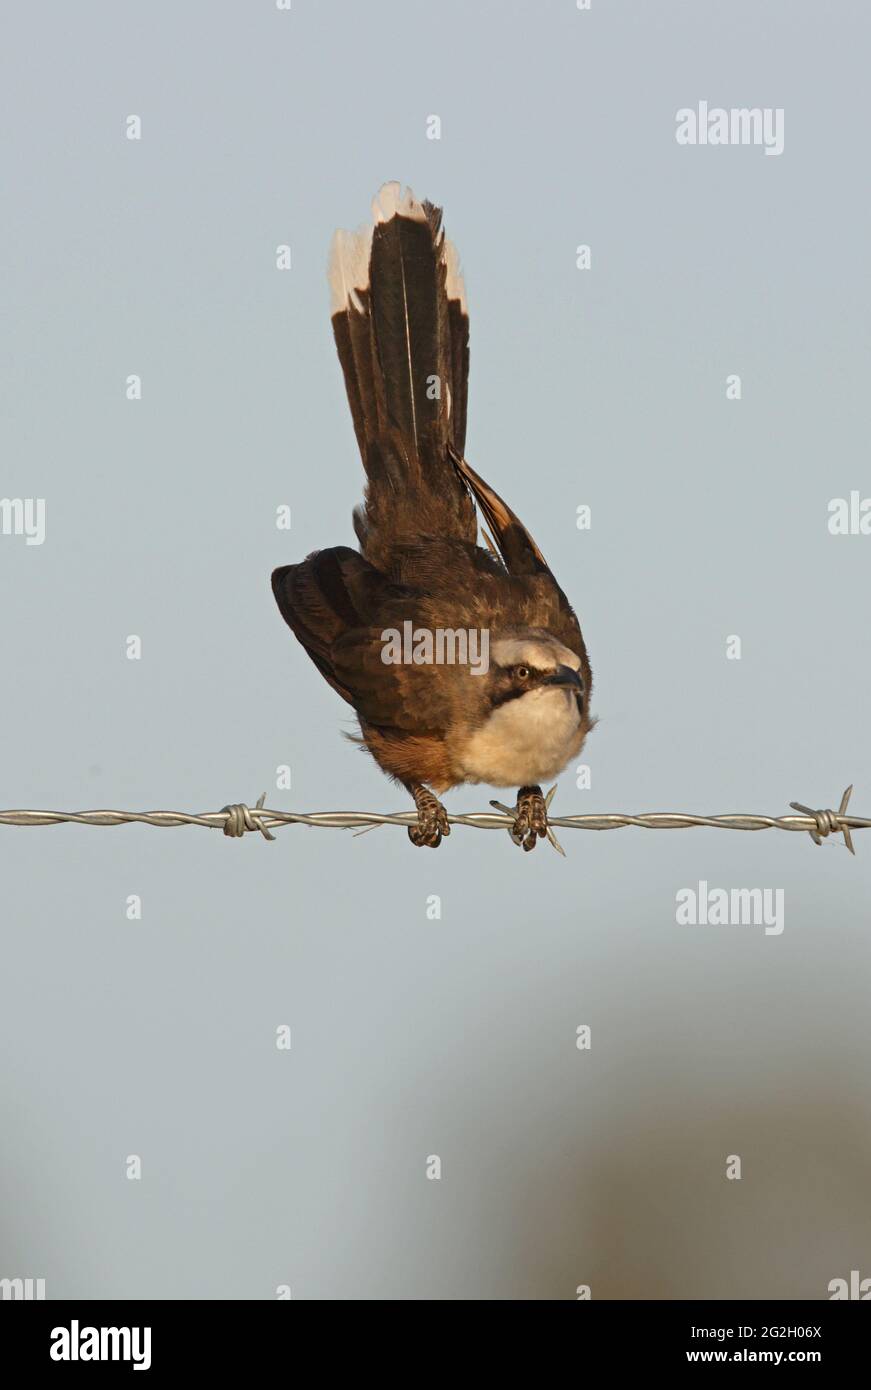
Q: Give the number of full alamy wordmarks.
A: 4